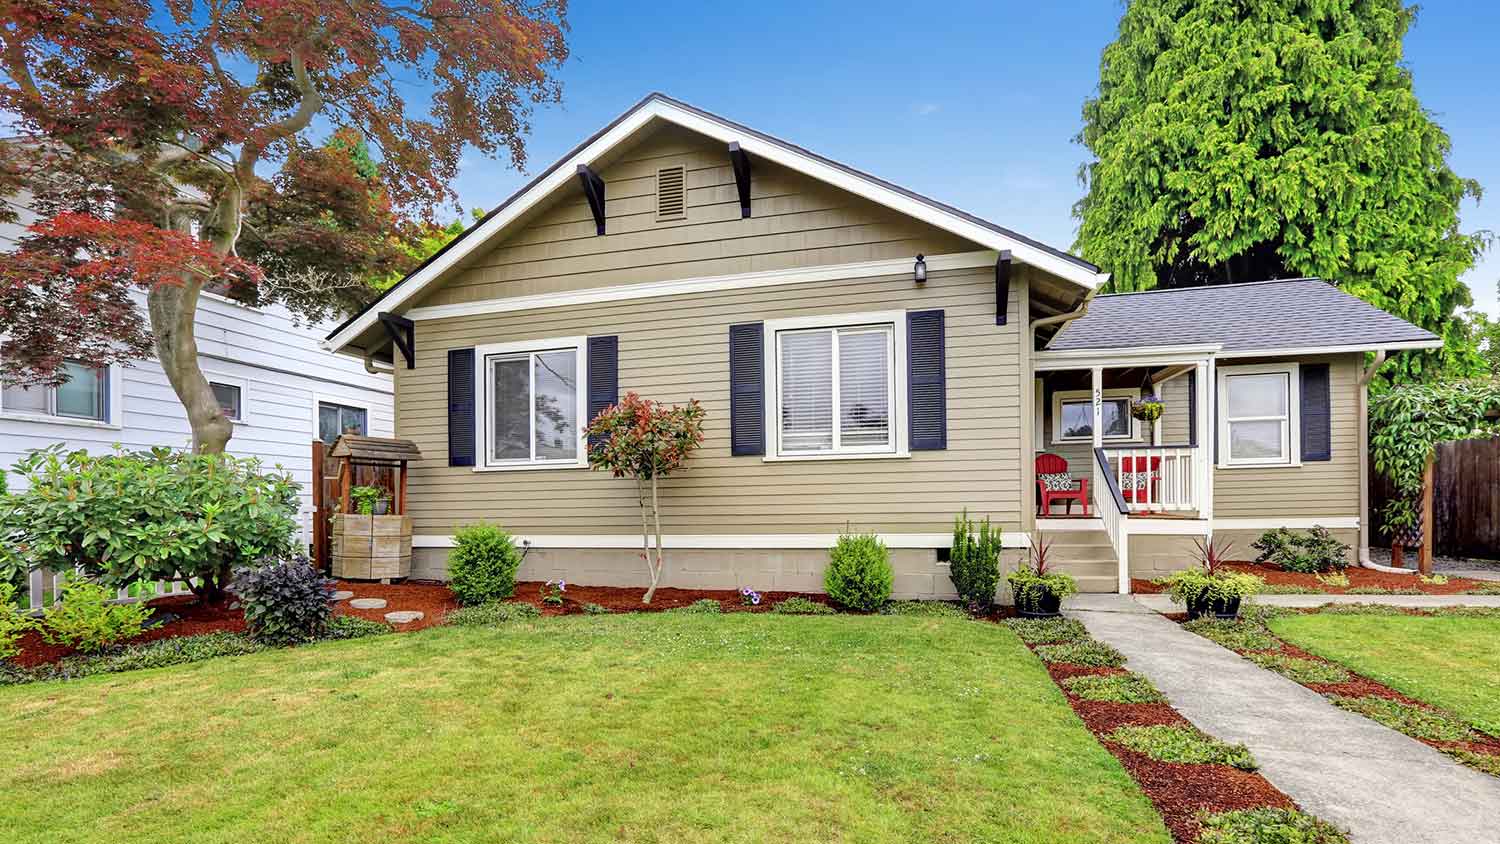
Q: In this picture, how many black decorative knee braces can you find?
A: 4